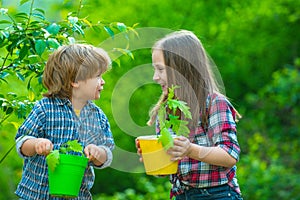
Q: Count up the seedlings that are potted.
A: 2